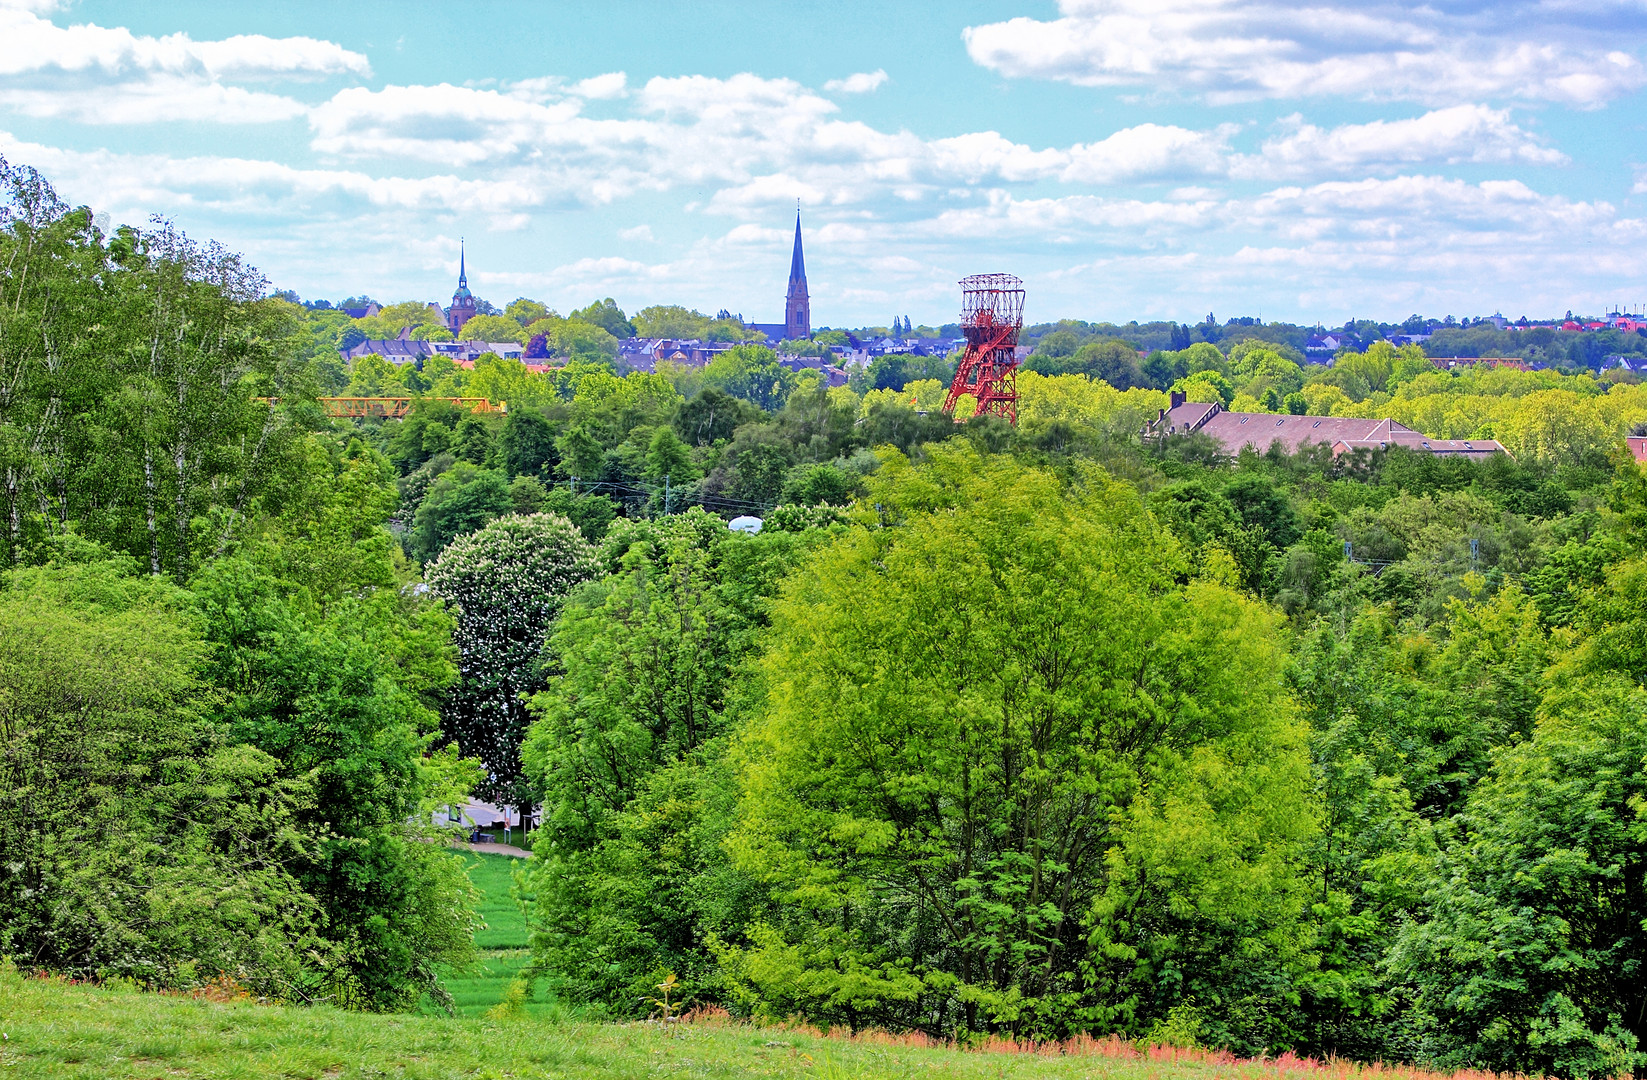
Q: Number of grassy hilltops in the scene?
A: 1